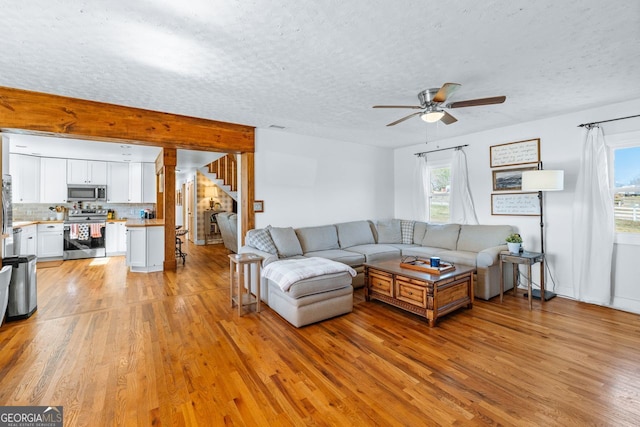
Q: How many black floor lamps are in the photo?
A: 1